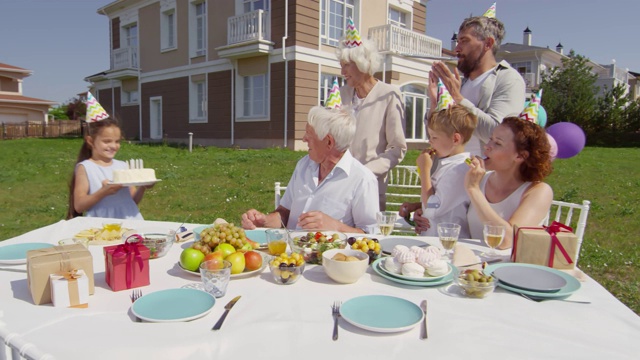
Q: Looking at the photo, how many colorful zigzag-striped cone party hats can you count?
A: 6